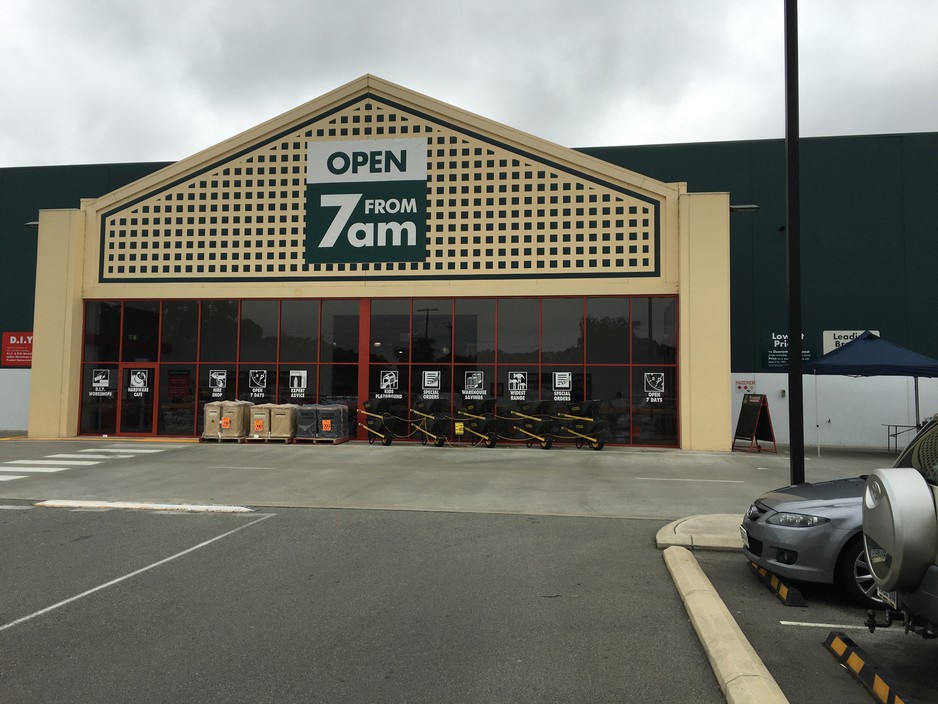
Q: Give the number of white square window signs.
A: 11